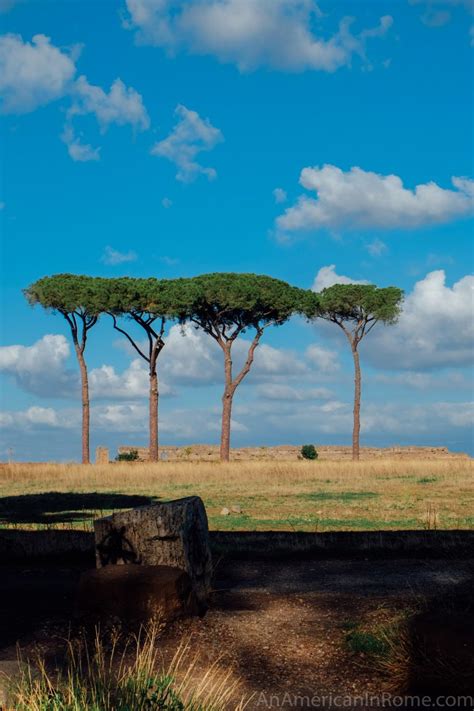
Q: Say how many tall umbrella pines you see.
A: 4